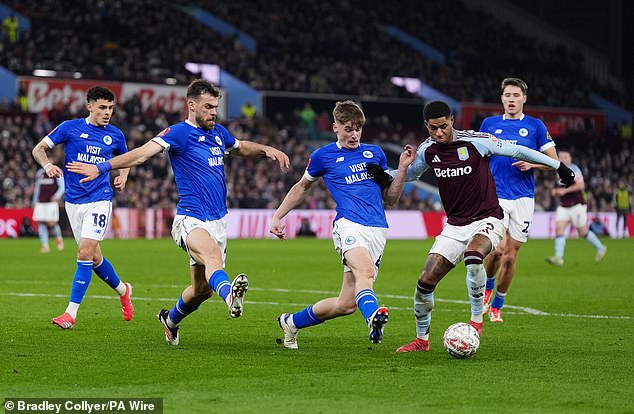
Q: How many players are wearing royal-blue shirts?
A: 4